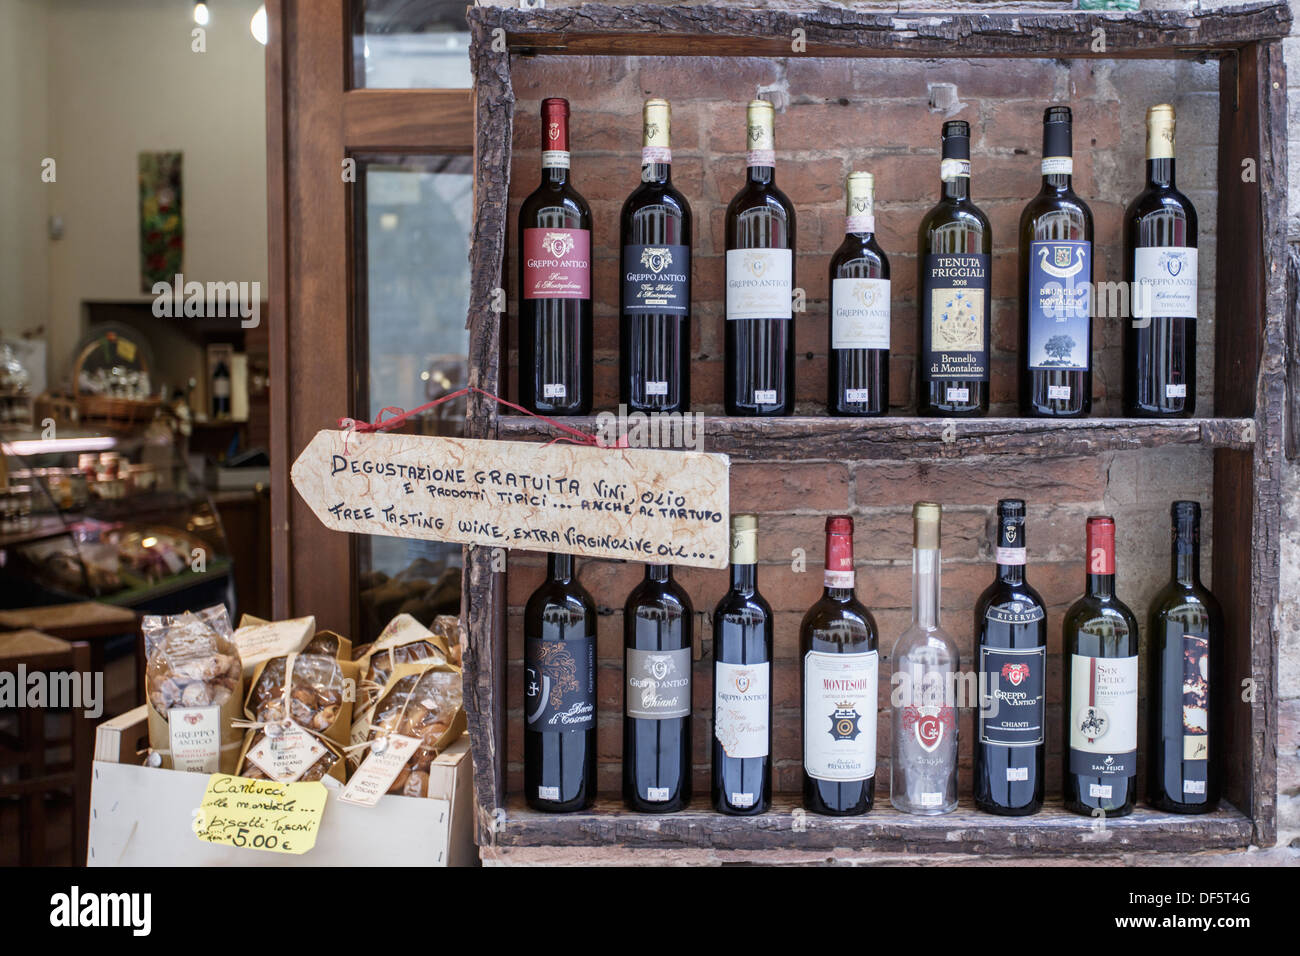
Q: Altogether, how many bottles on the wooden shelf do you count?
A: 15